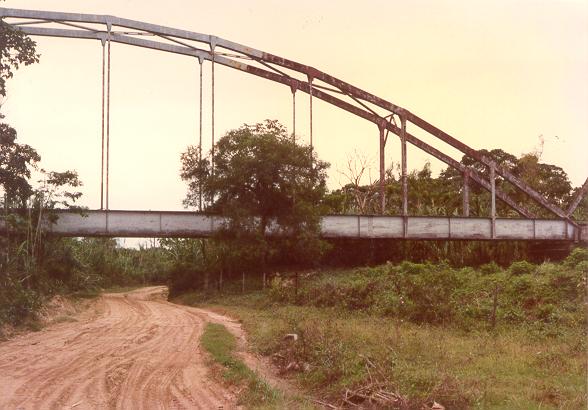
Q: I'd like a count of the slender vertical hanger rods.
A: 6